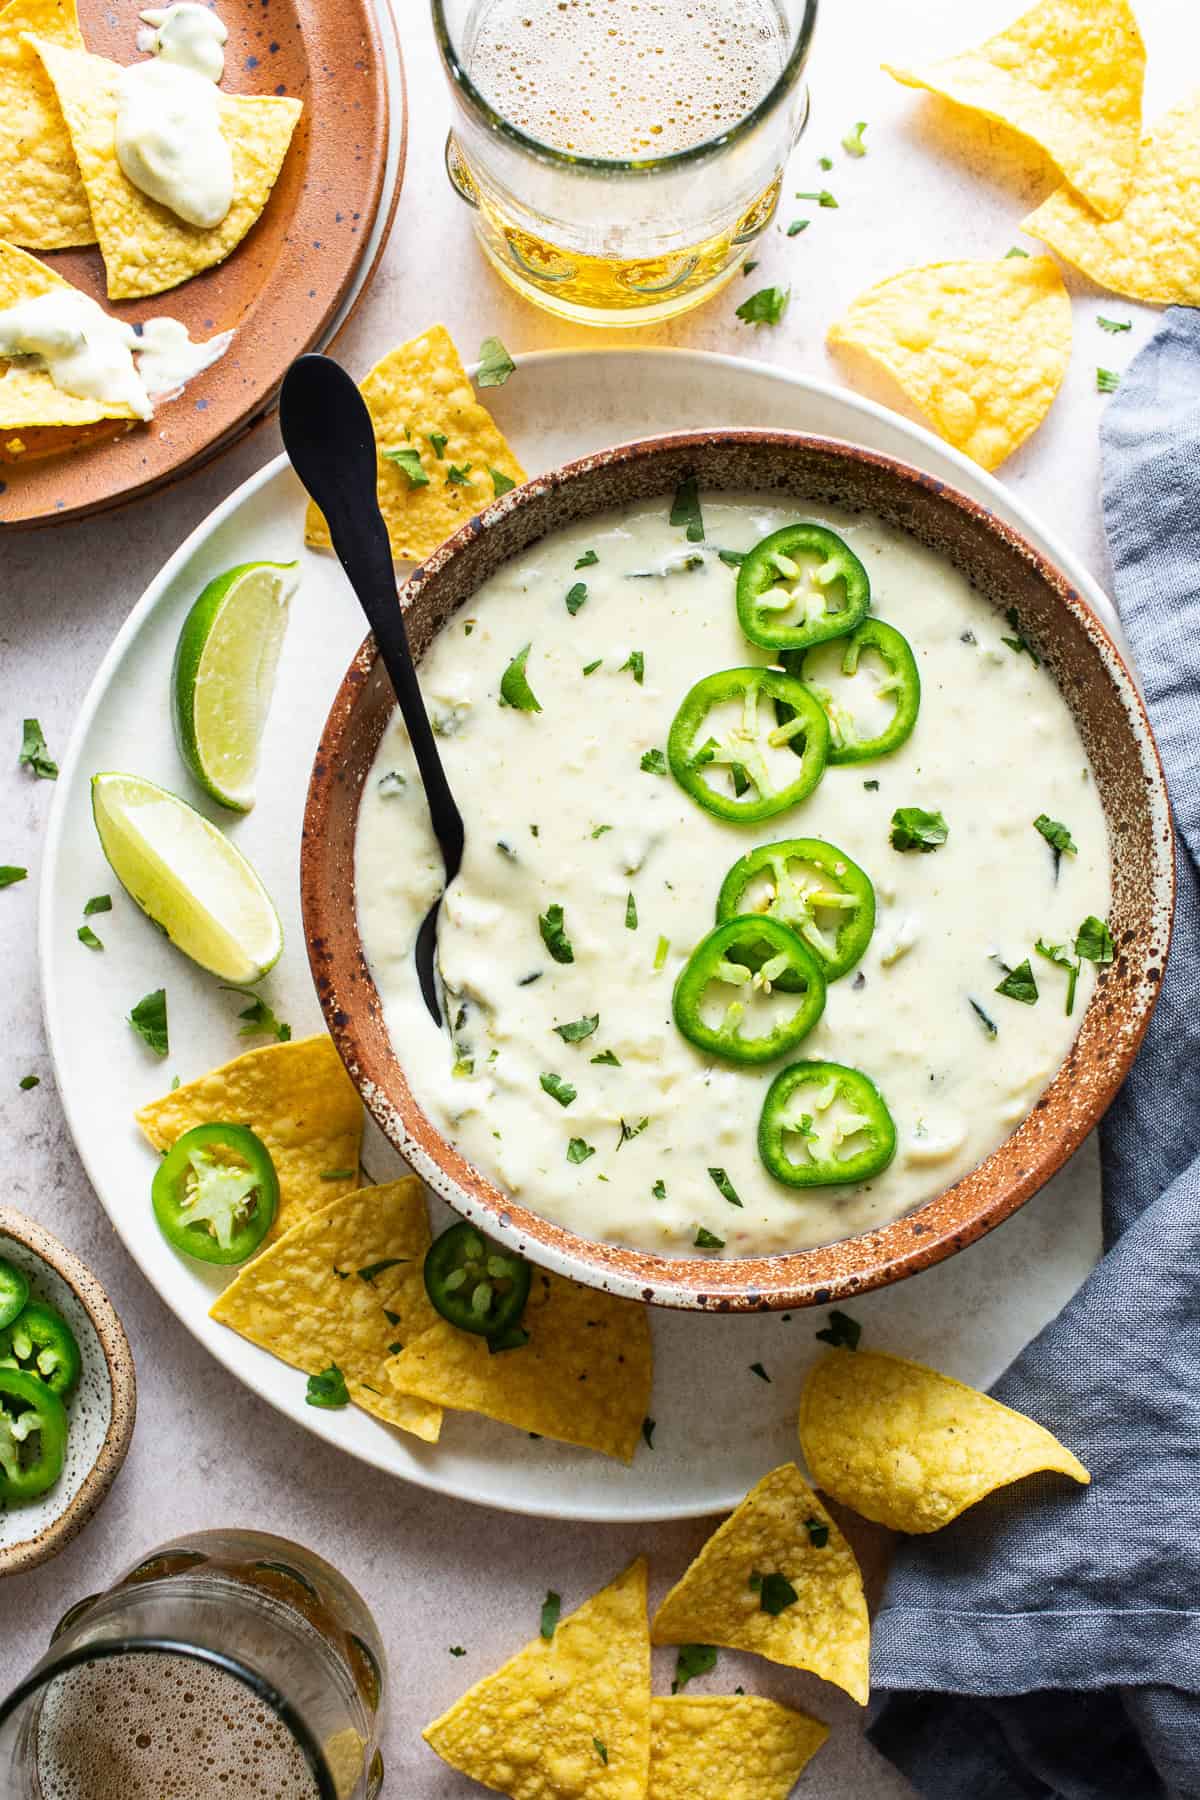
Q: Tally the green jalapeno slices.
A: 11